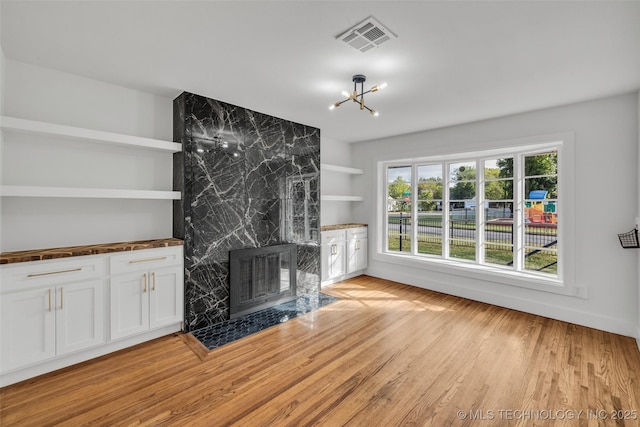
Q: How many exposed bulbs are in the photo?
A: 4